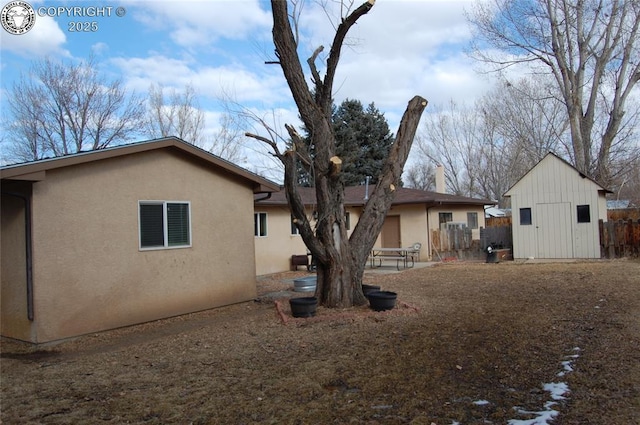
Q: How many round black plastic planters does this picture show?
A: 3